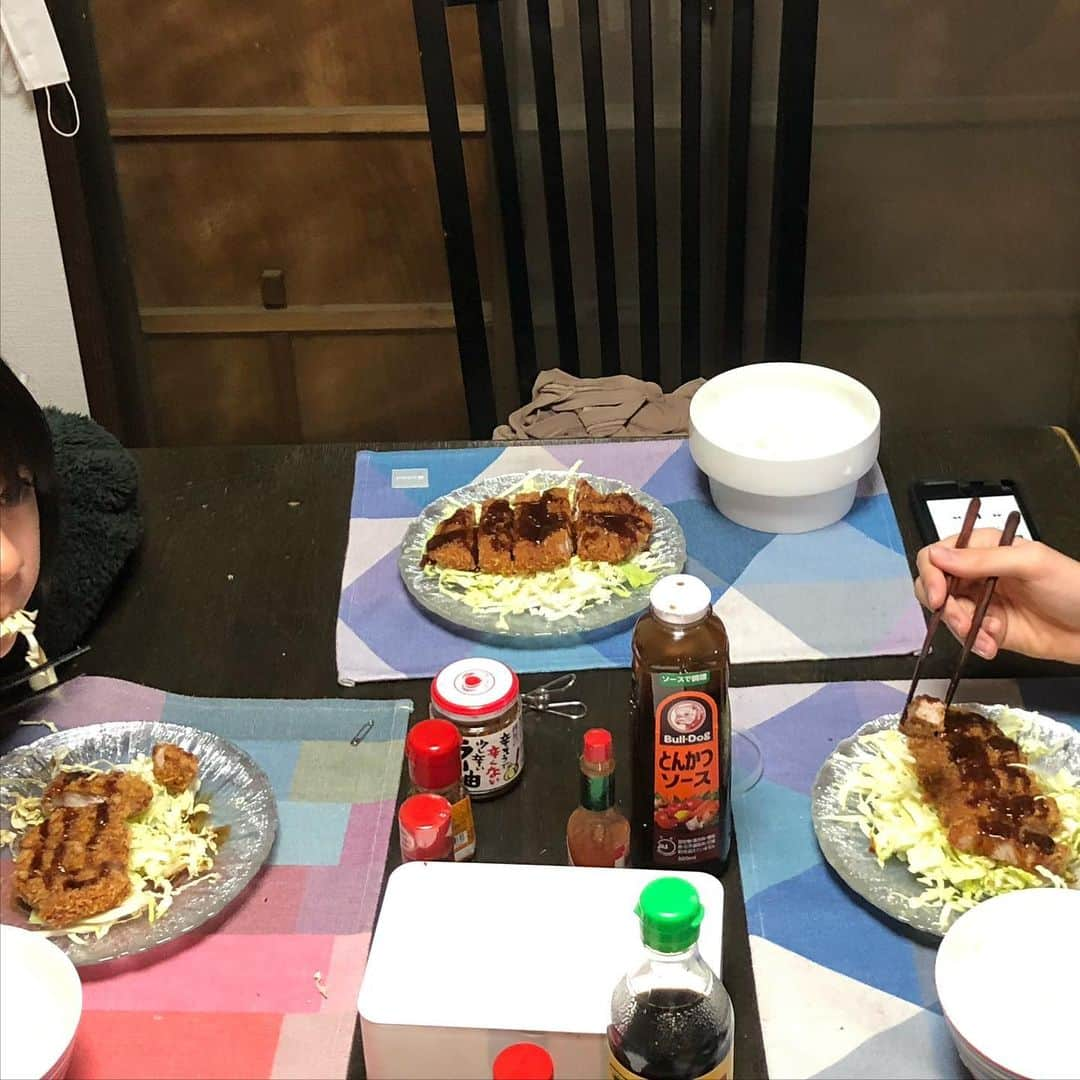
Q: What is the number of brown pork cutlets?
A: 3